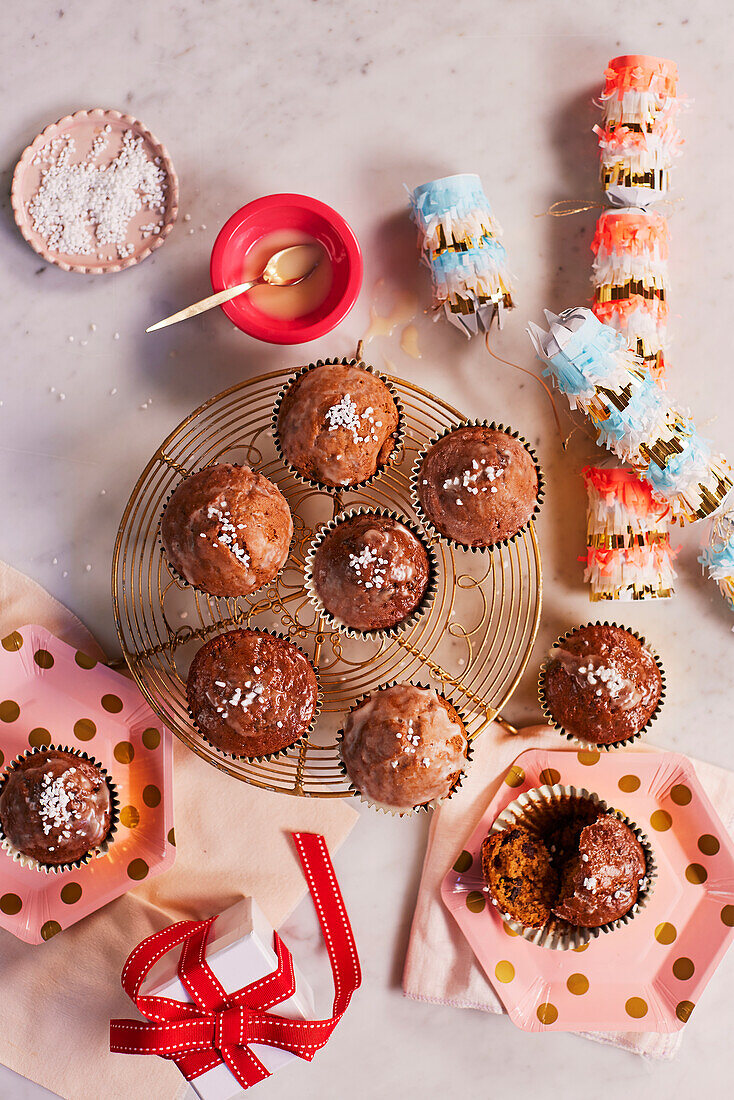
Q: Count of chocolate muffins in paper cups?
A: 9